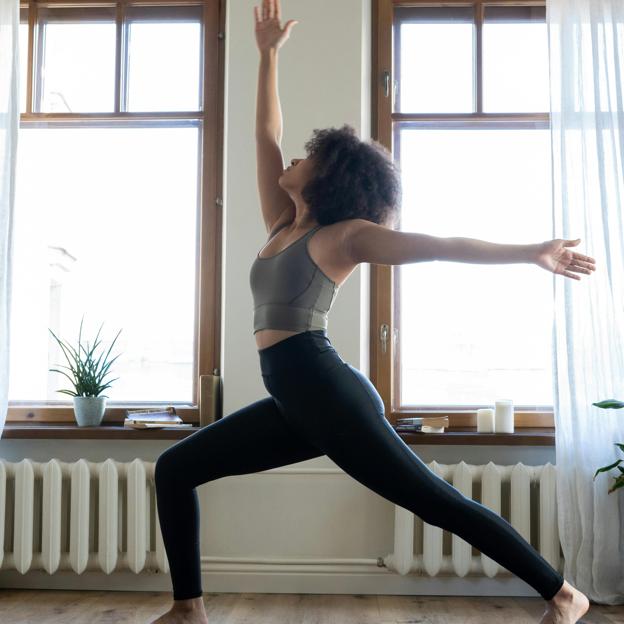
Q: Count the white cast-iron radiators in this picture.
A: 2